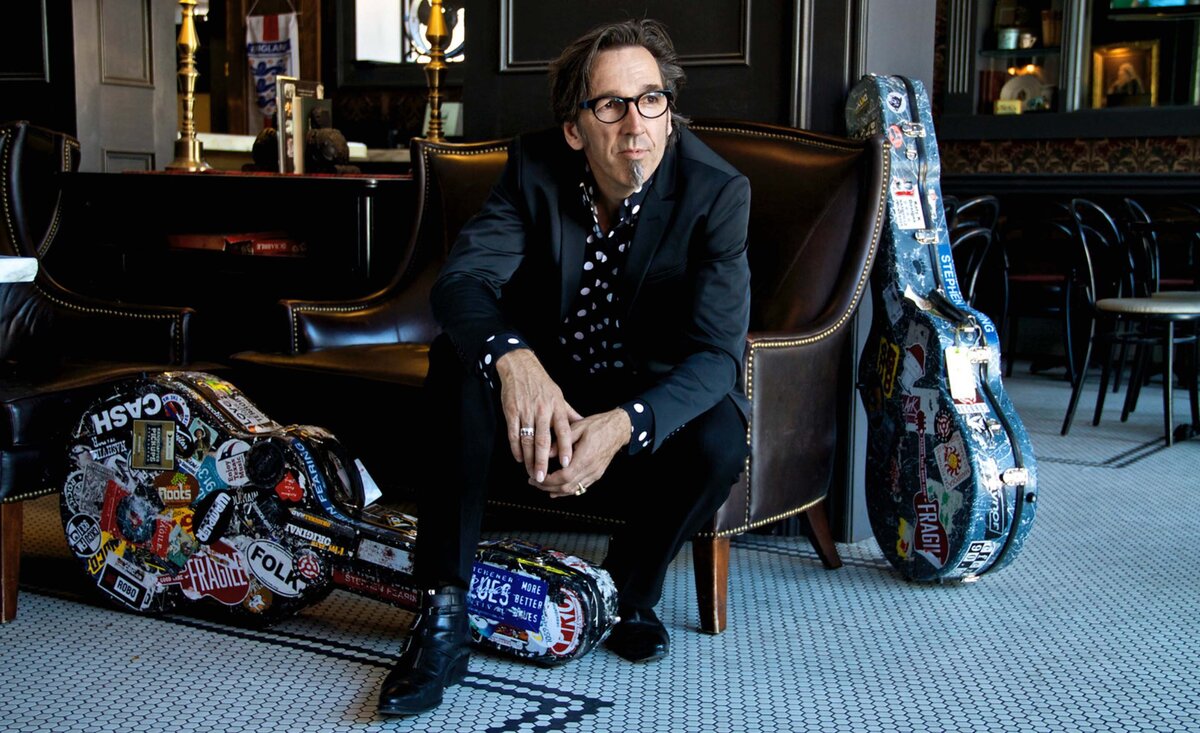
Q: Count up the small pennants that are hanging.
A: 1